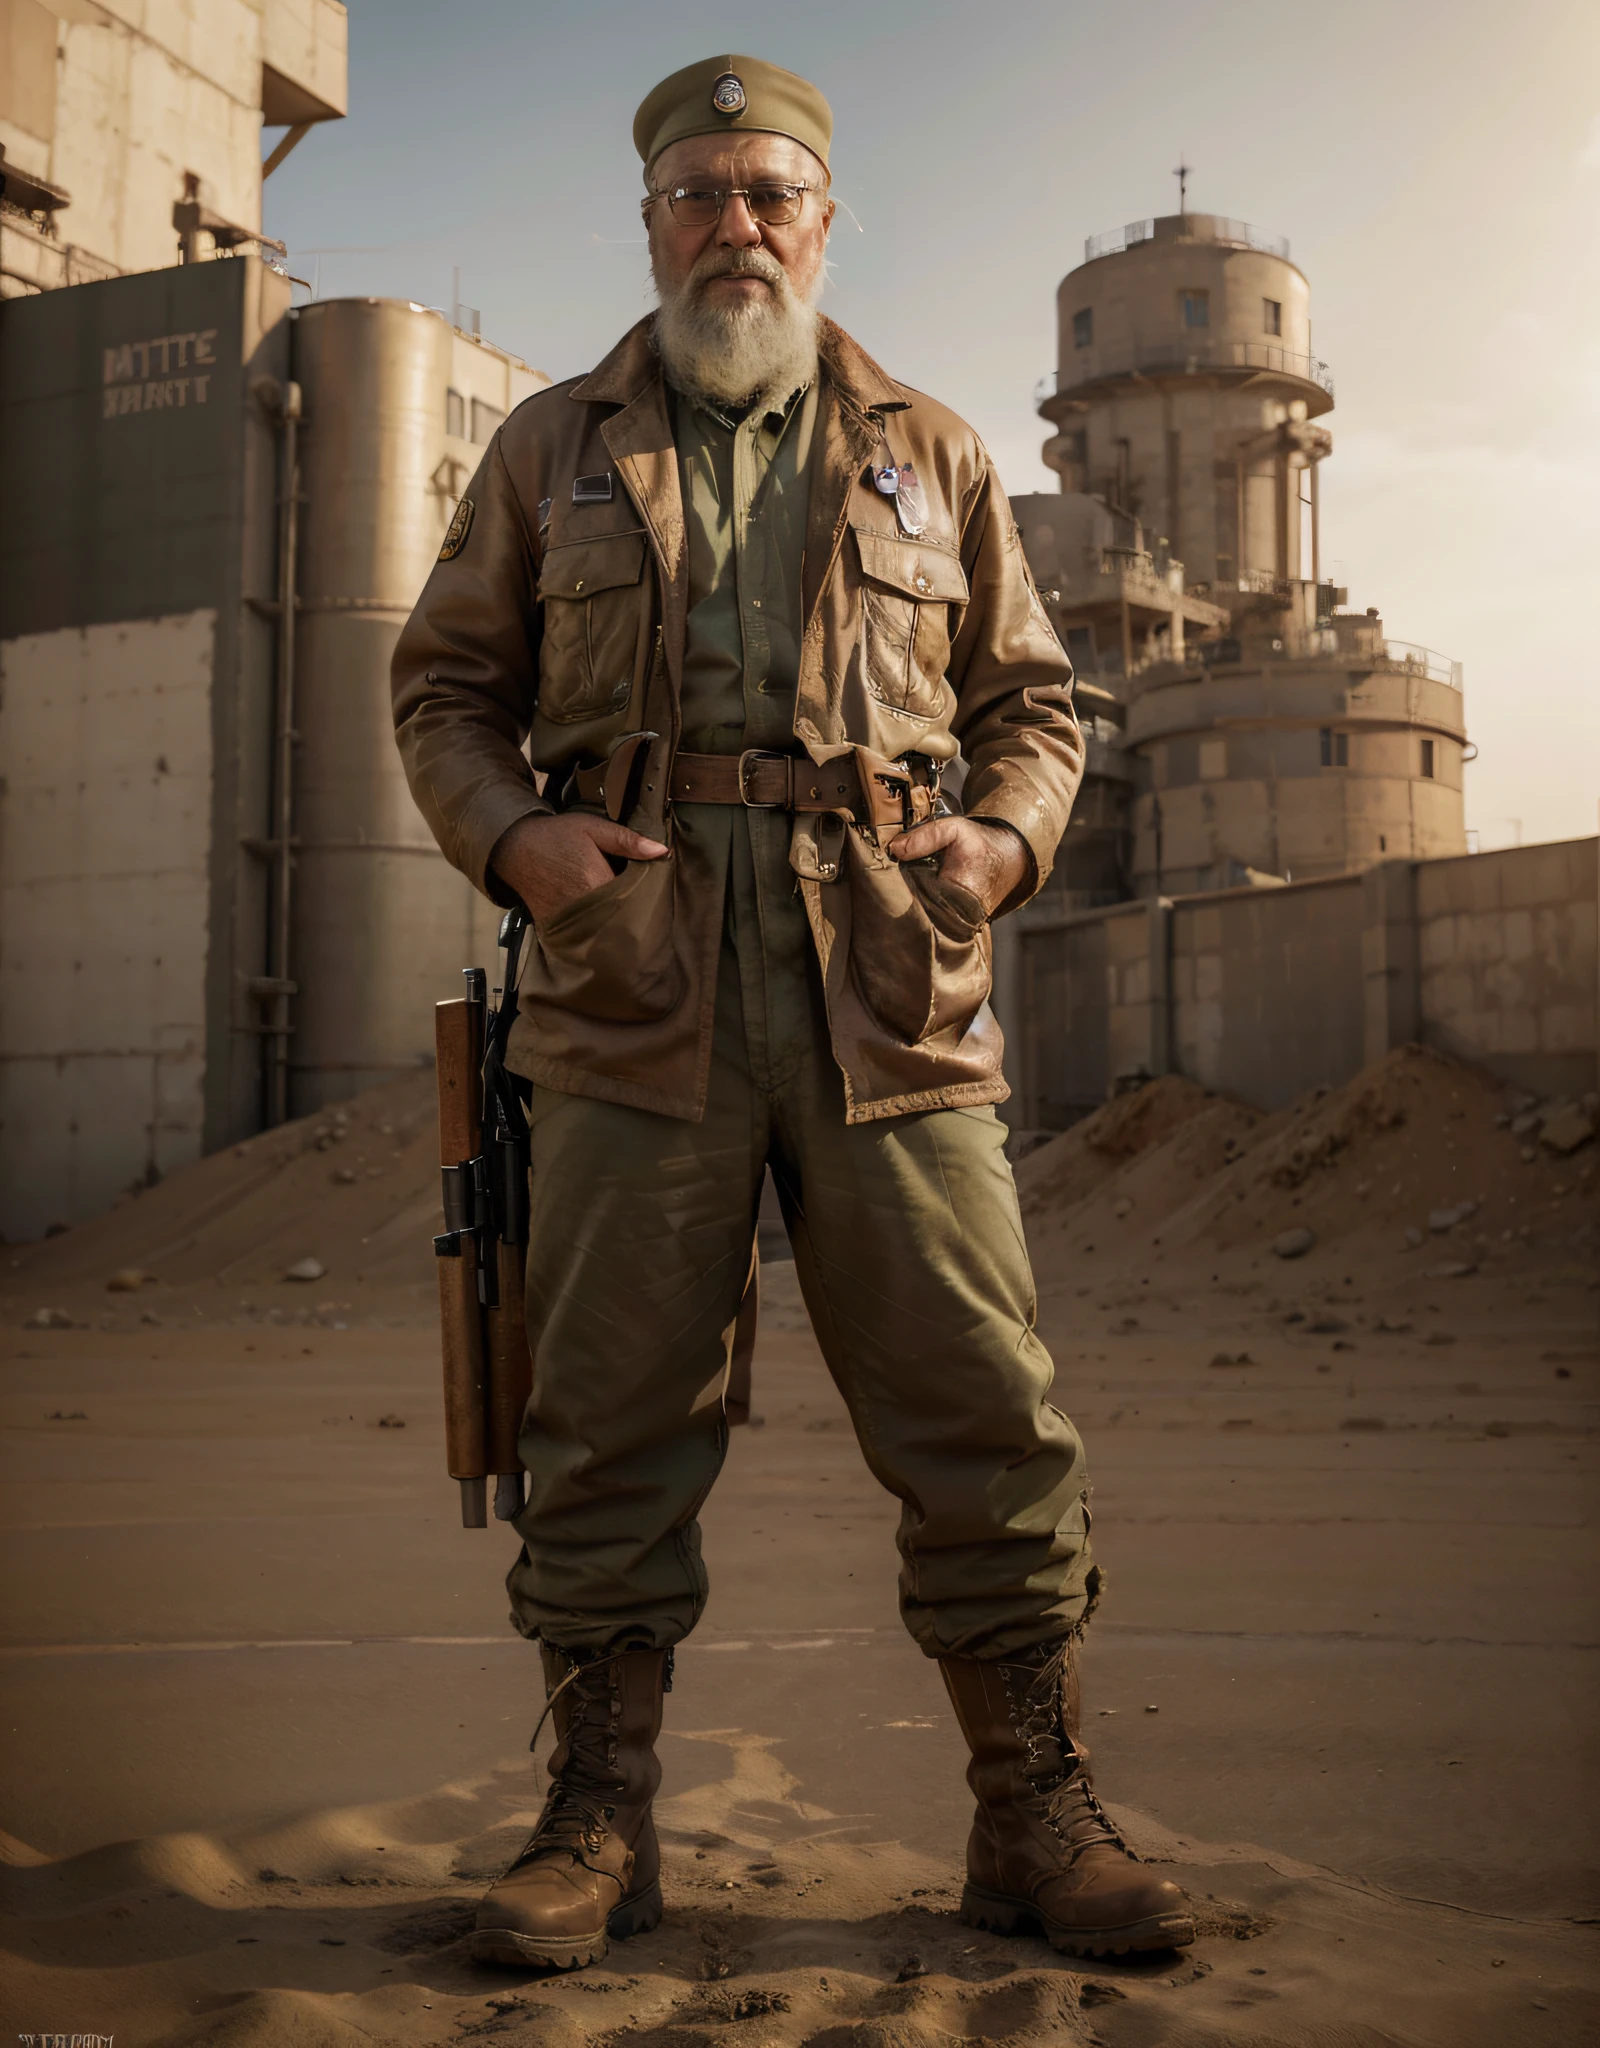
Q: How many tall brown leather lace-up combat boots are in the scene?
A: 2